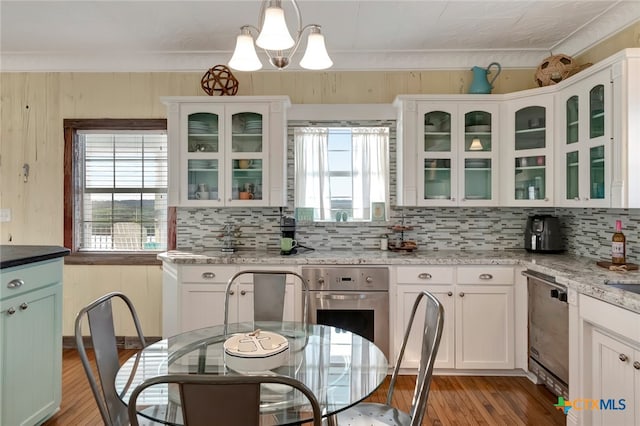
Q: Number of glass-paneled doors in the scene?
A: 7